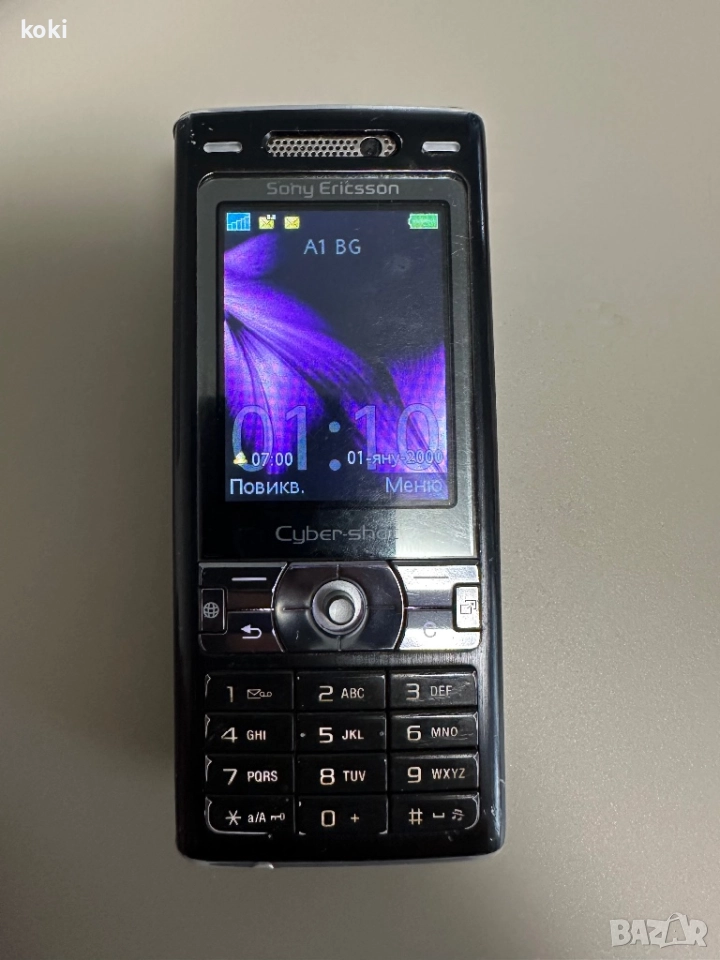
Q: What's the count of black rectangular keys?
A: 12